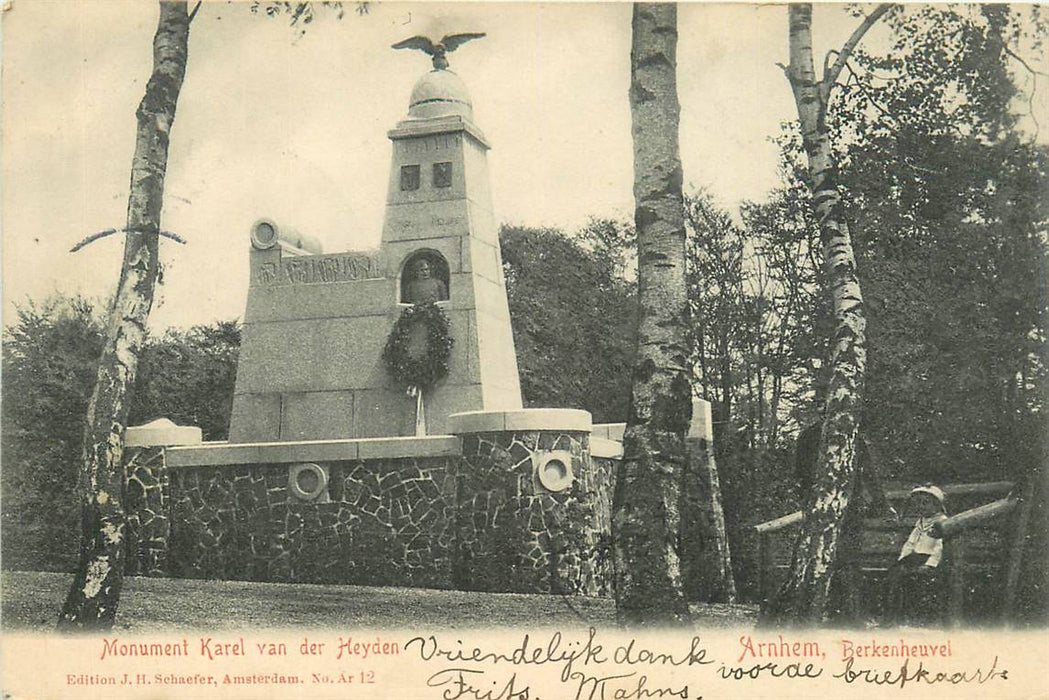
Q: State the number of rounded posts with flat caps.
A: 2